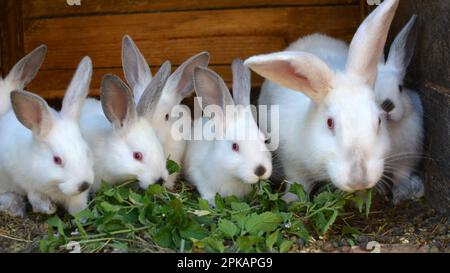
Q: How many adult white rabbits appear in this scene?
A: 1